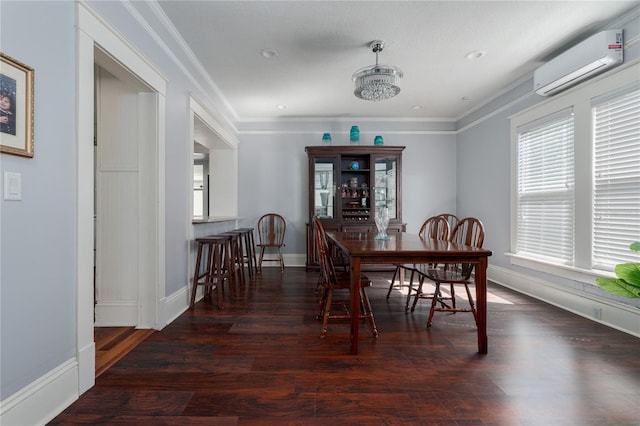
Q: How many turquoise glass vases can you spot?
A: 3